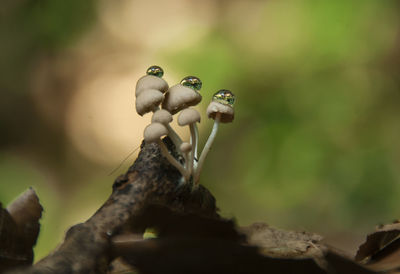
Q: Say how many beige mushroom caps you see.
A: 8